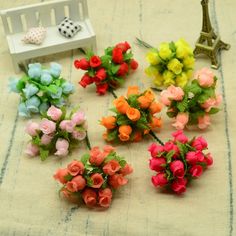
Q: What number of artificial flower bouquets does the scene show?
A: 8